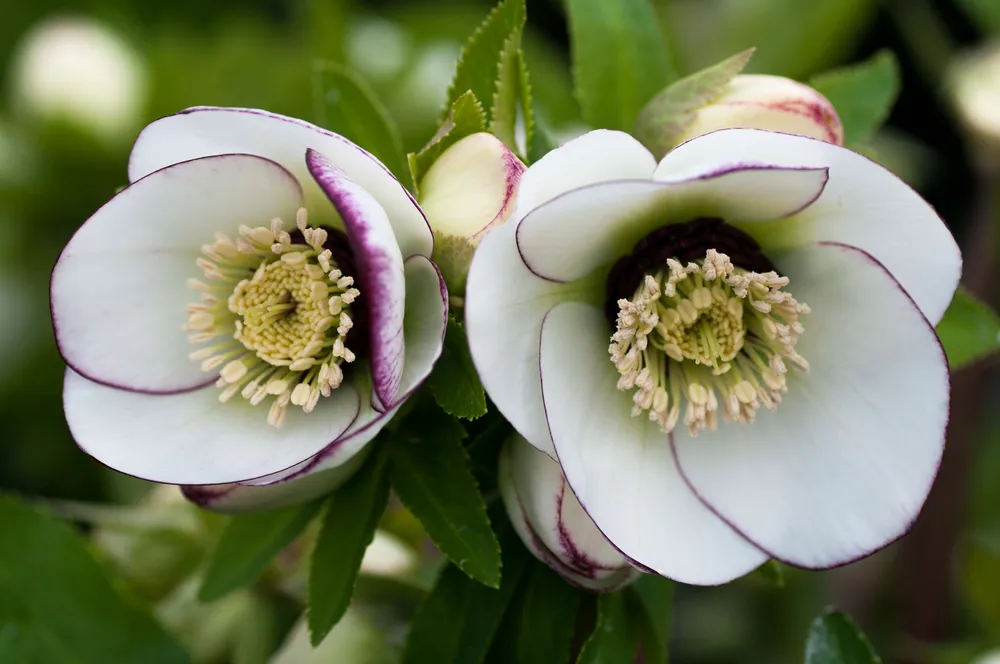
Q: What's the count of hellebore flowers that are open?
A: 2